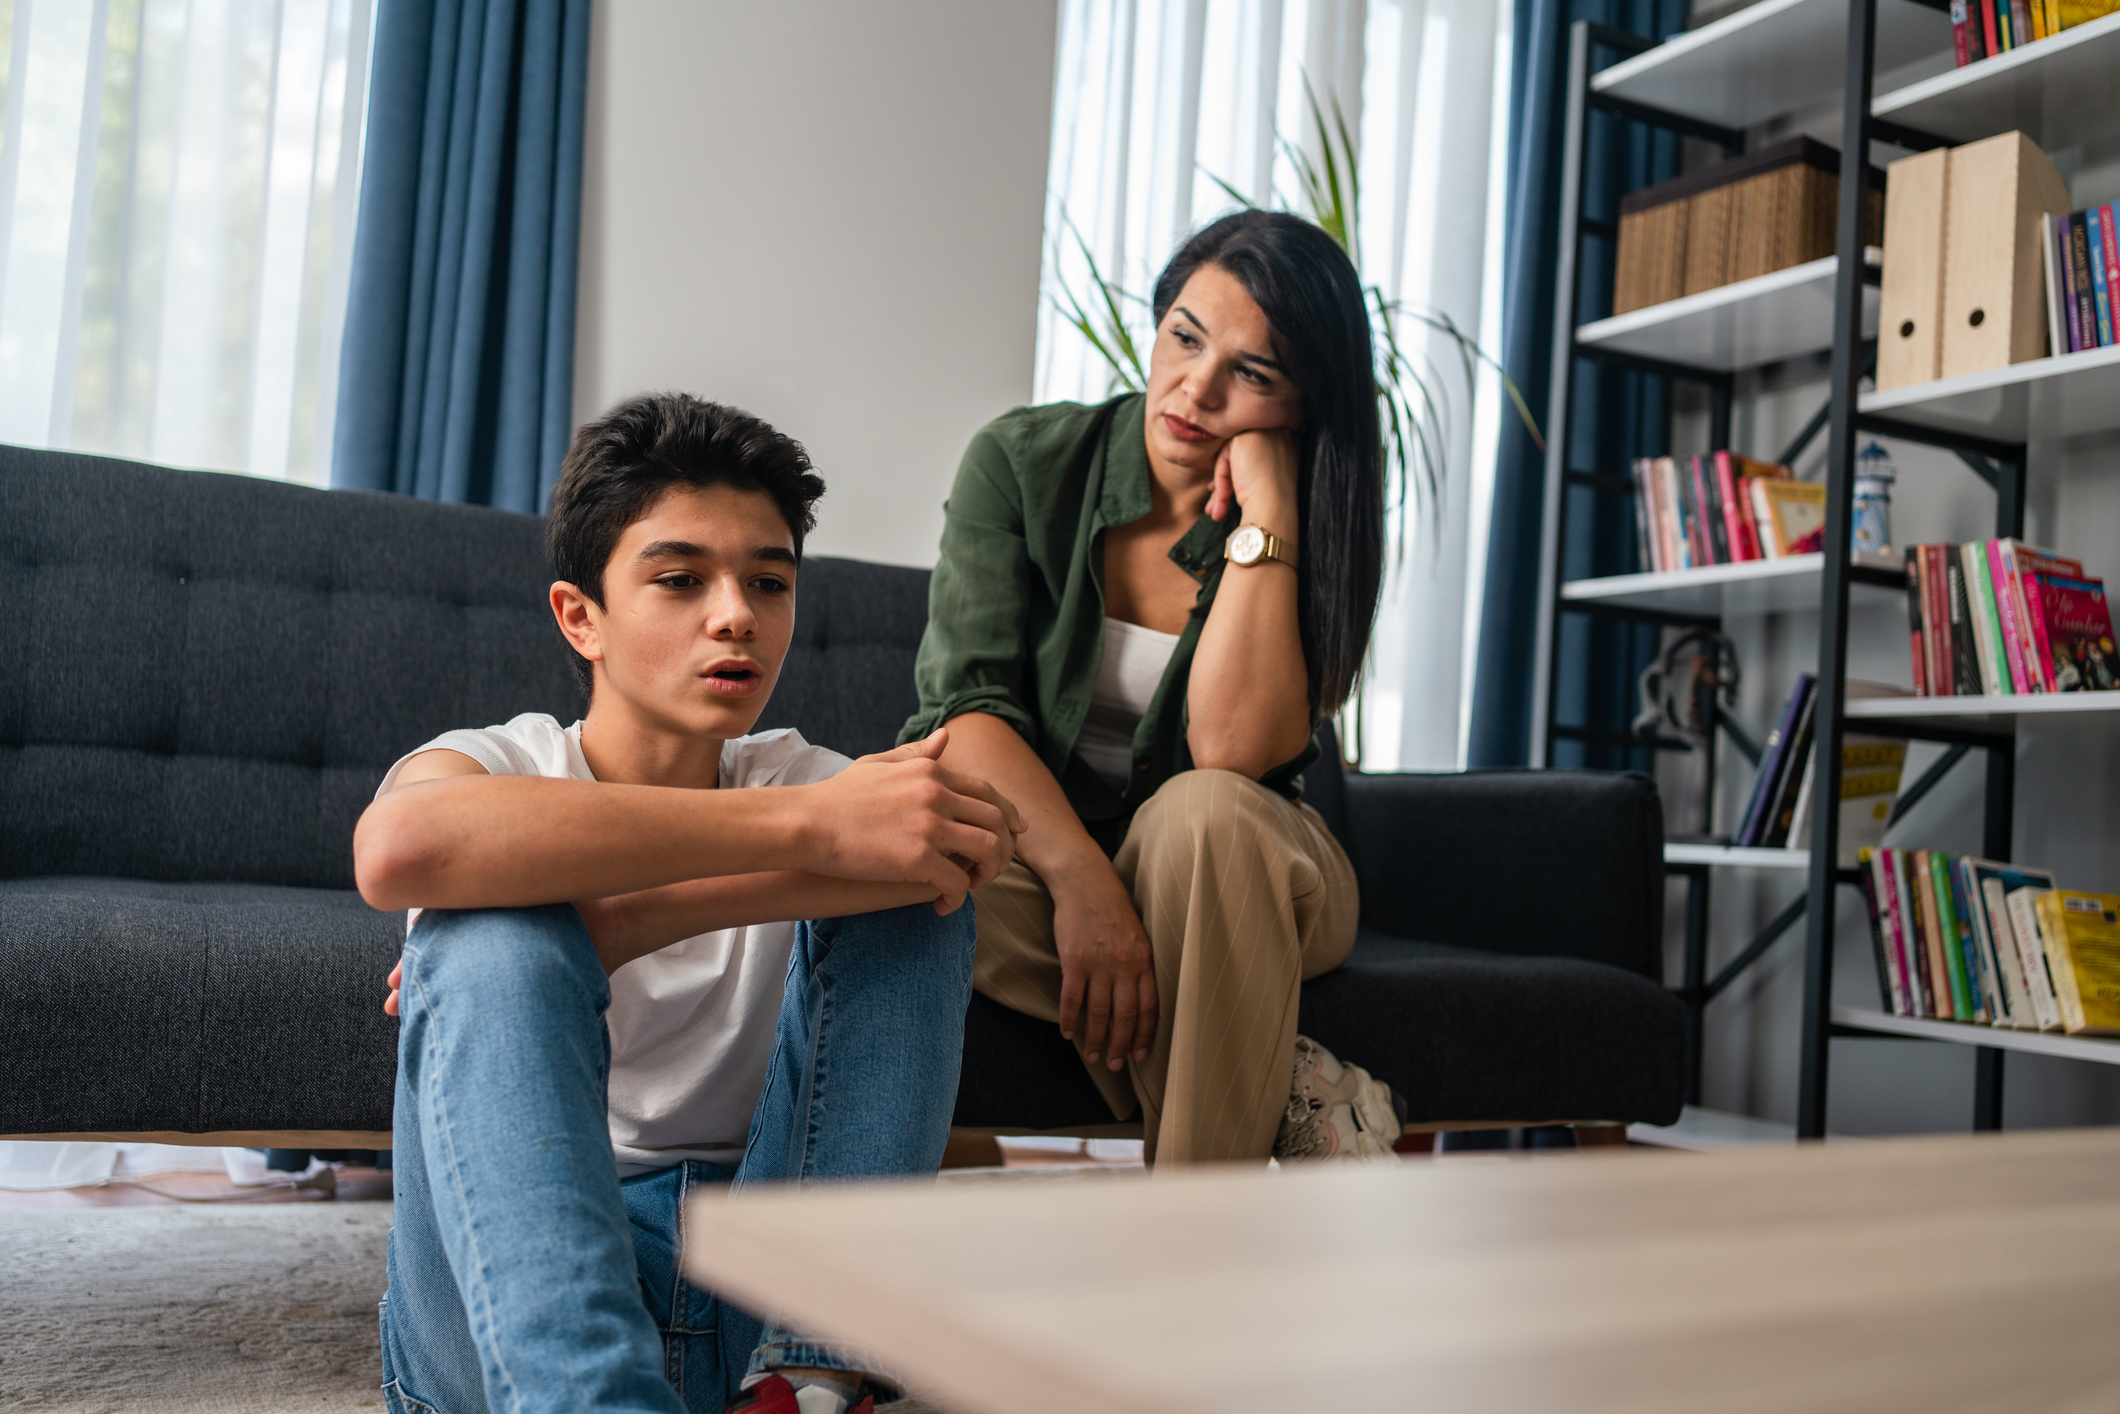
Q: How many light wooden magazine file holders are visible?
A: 2